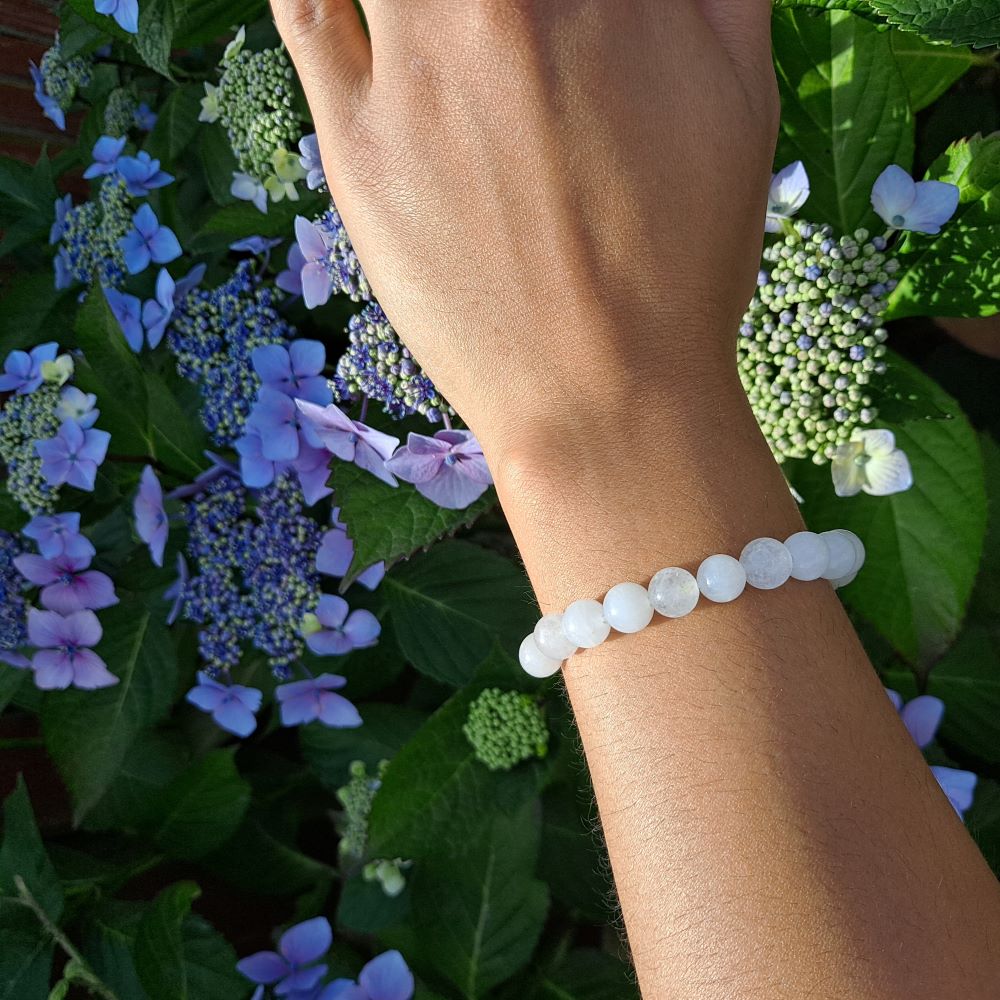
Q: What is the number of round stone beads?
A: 11